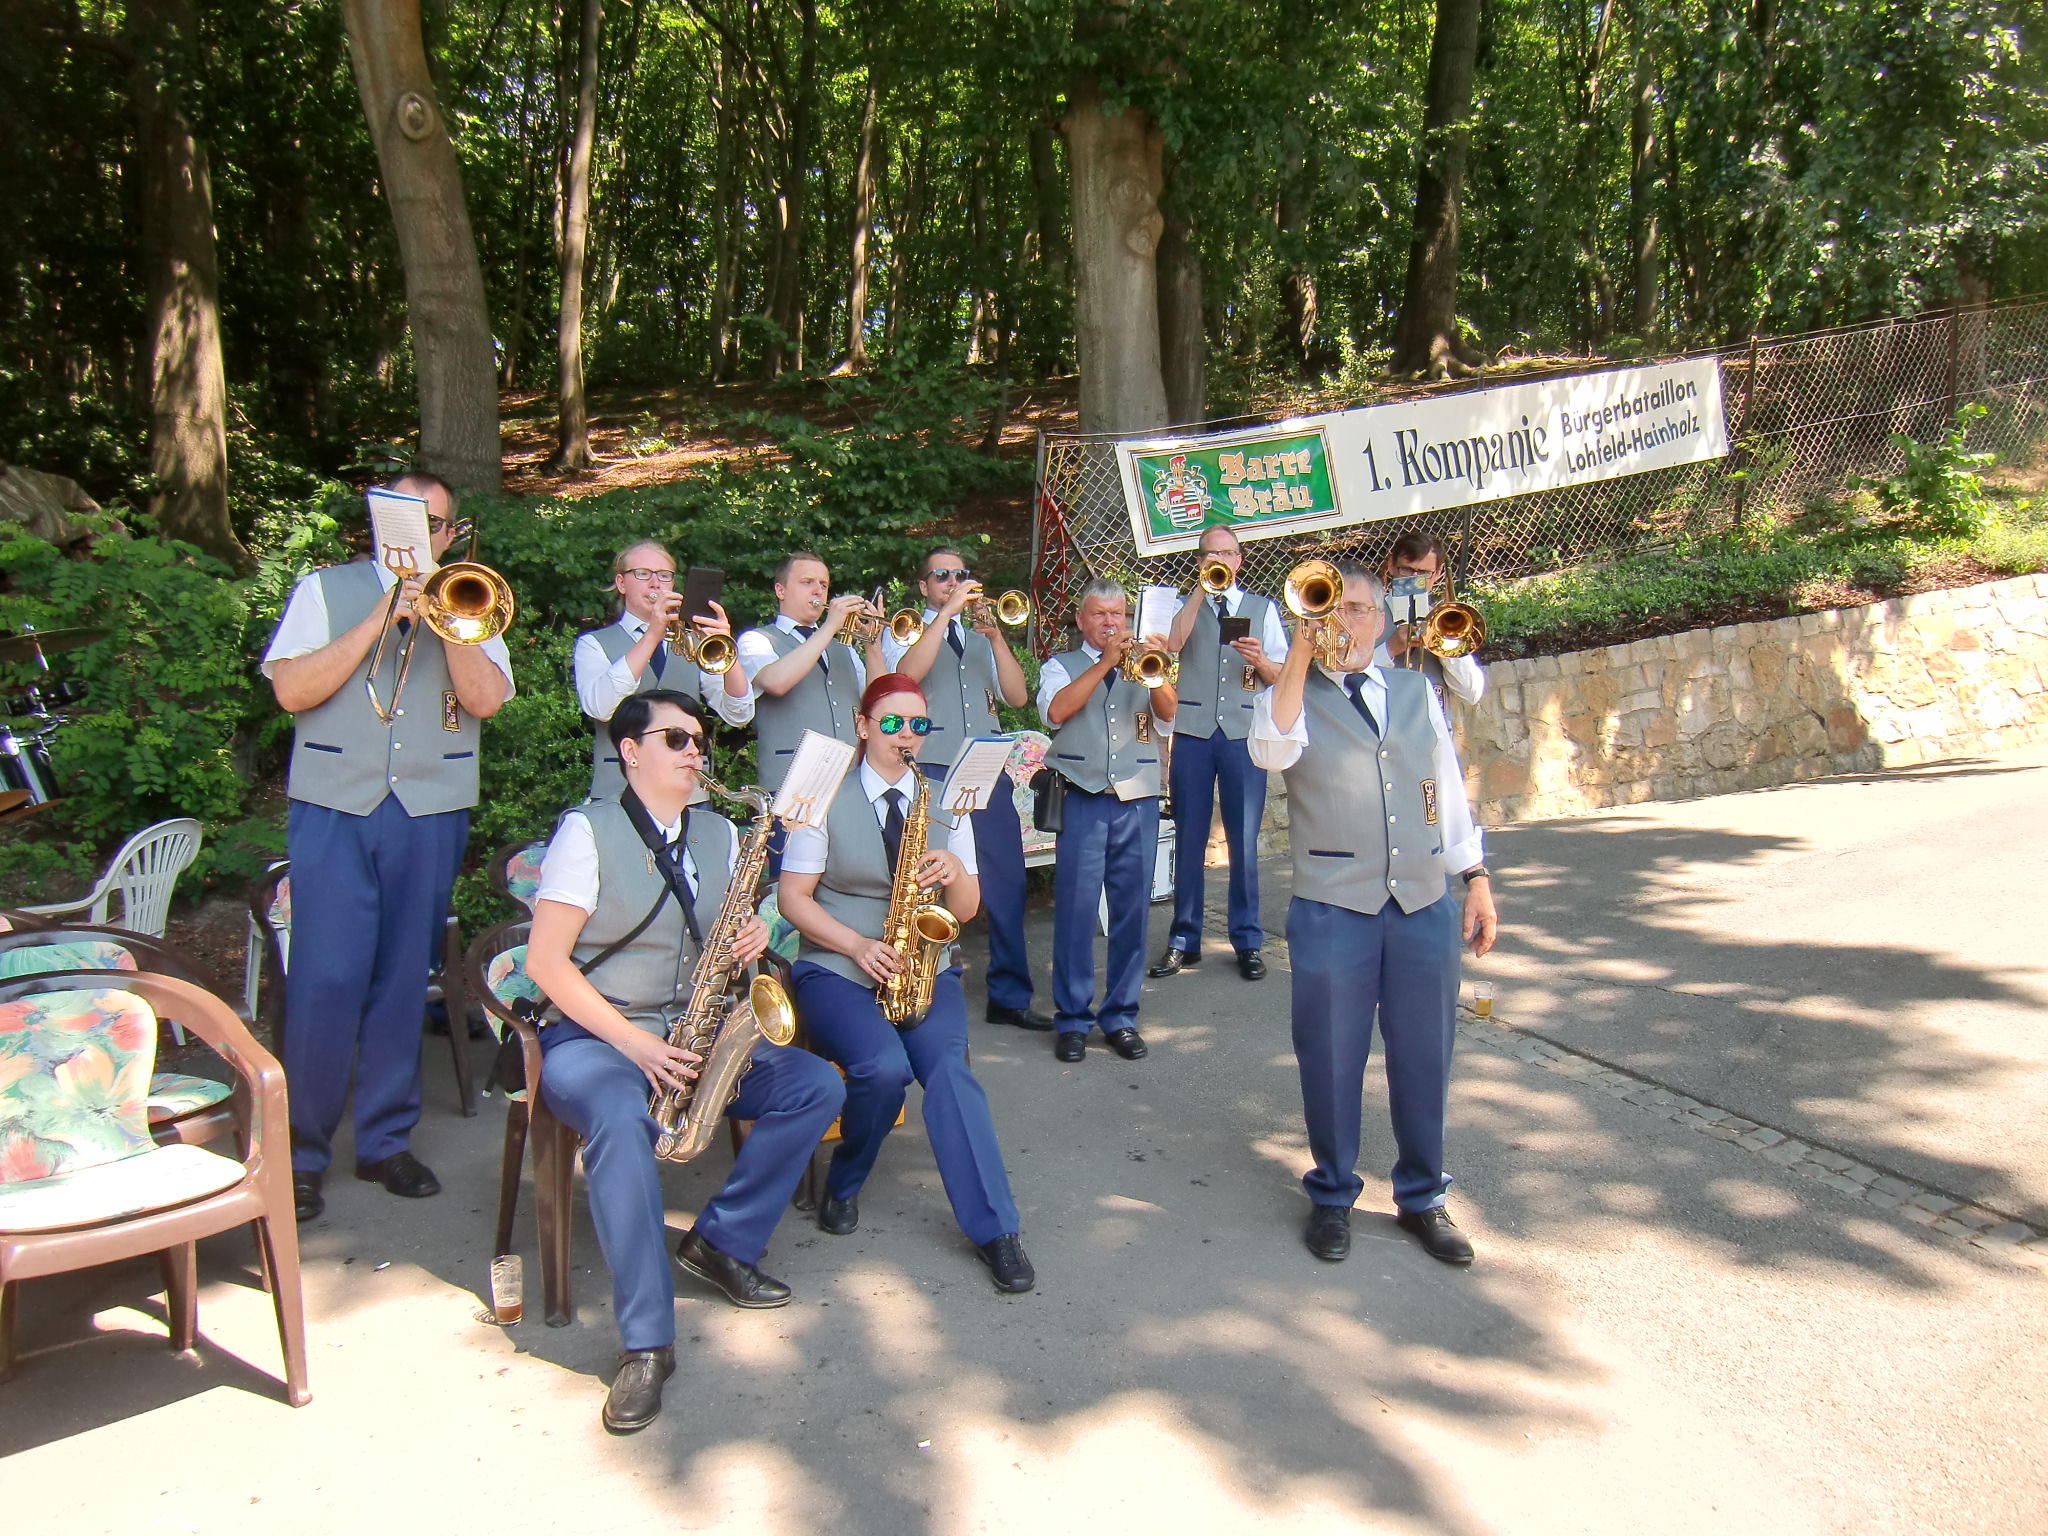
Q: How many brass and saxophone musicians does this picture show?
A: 10